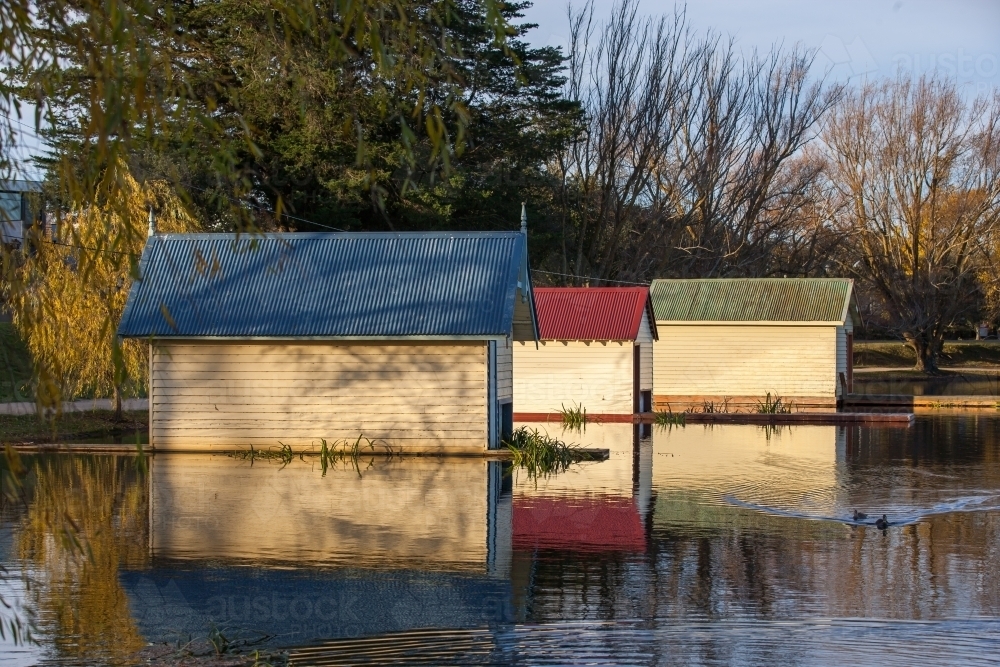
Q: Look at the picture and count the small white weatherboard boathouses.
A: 3